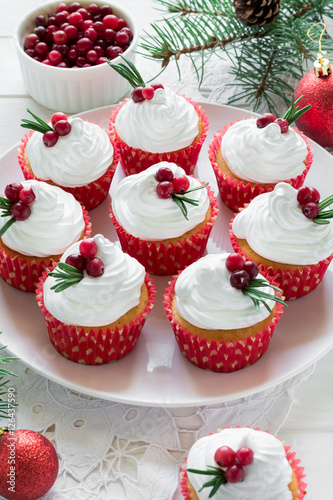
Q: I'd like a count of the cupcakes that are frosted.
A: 9